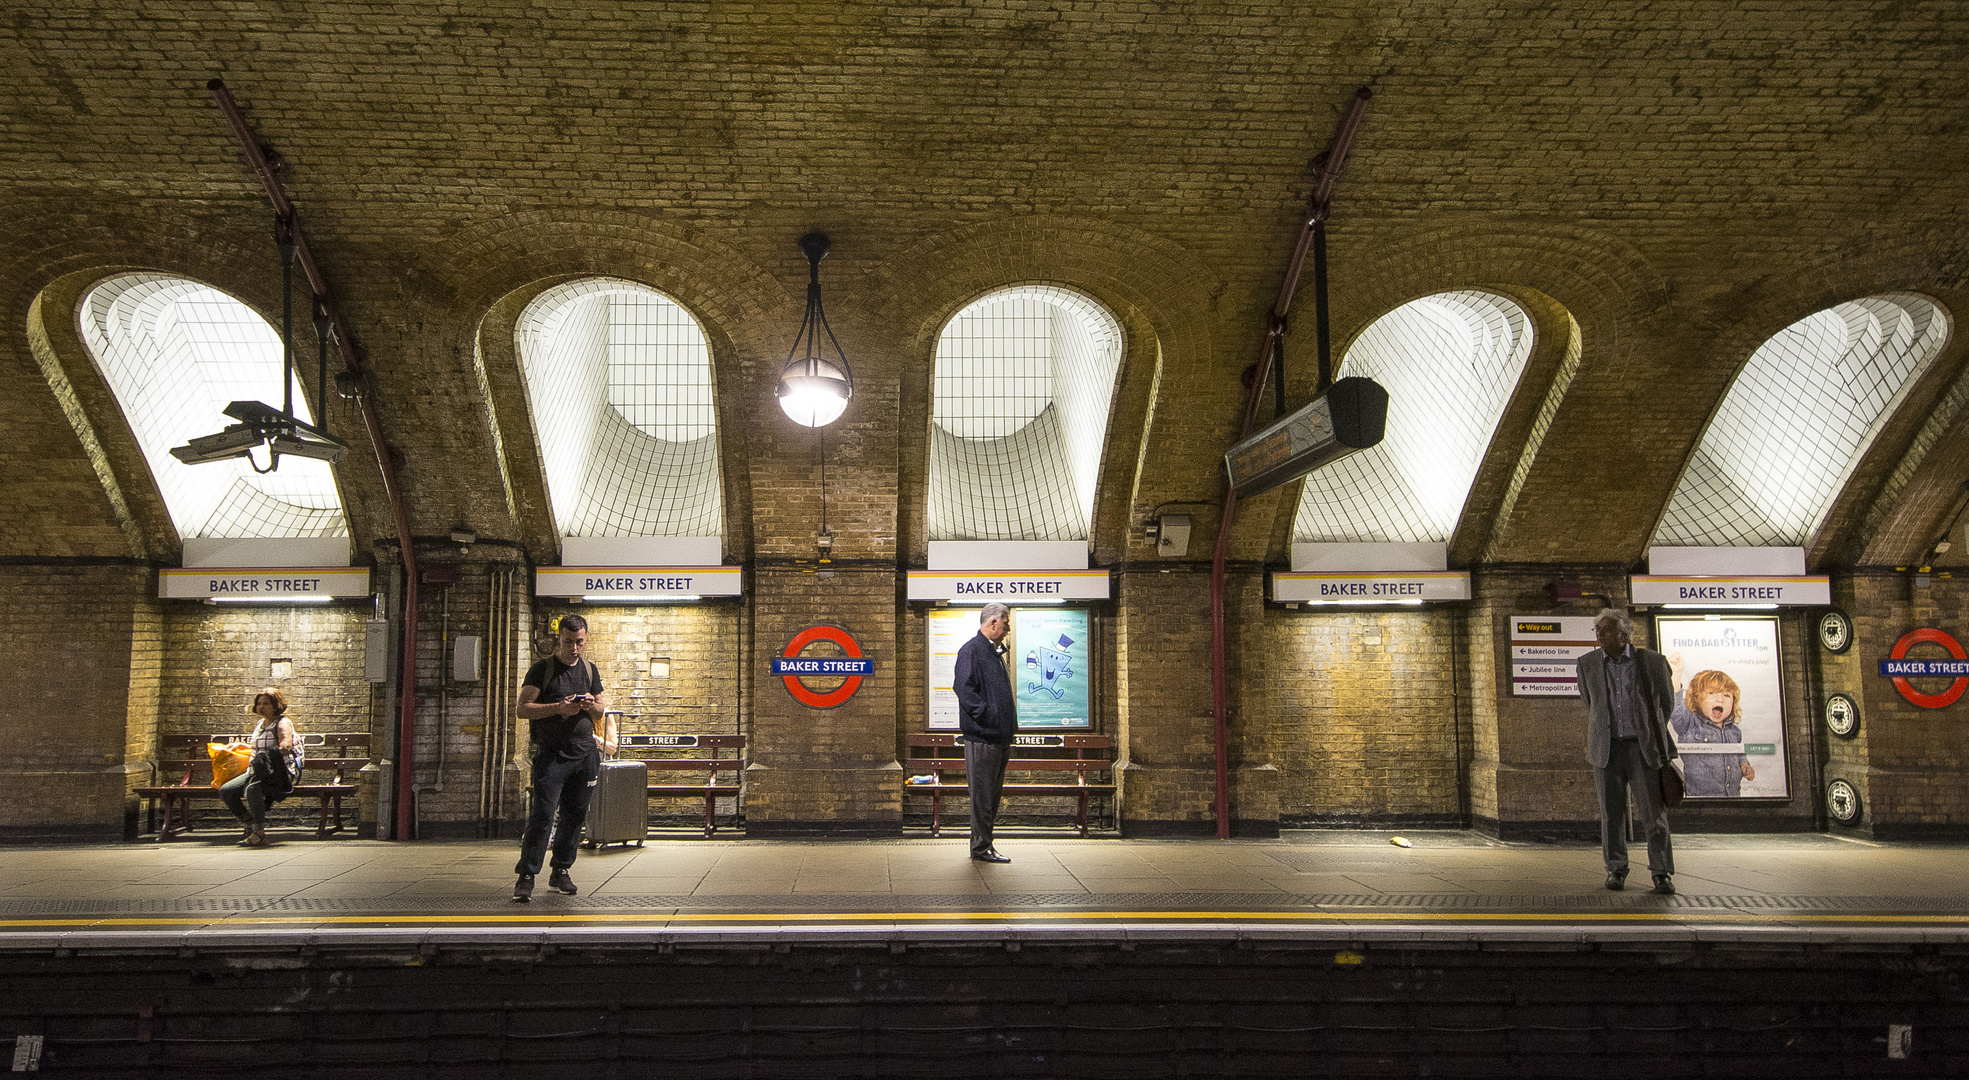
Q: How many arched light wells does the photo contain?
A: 5